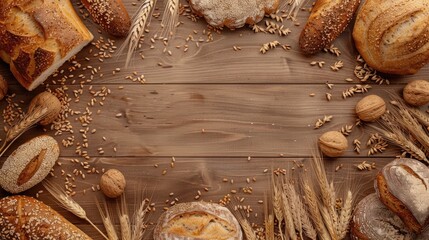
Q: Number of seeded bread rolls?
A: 4